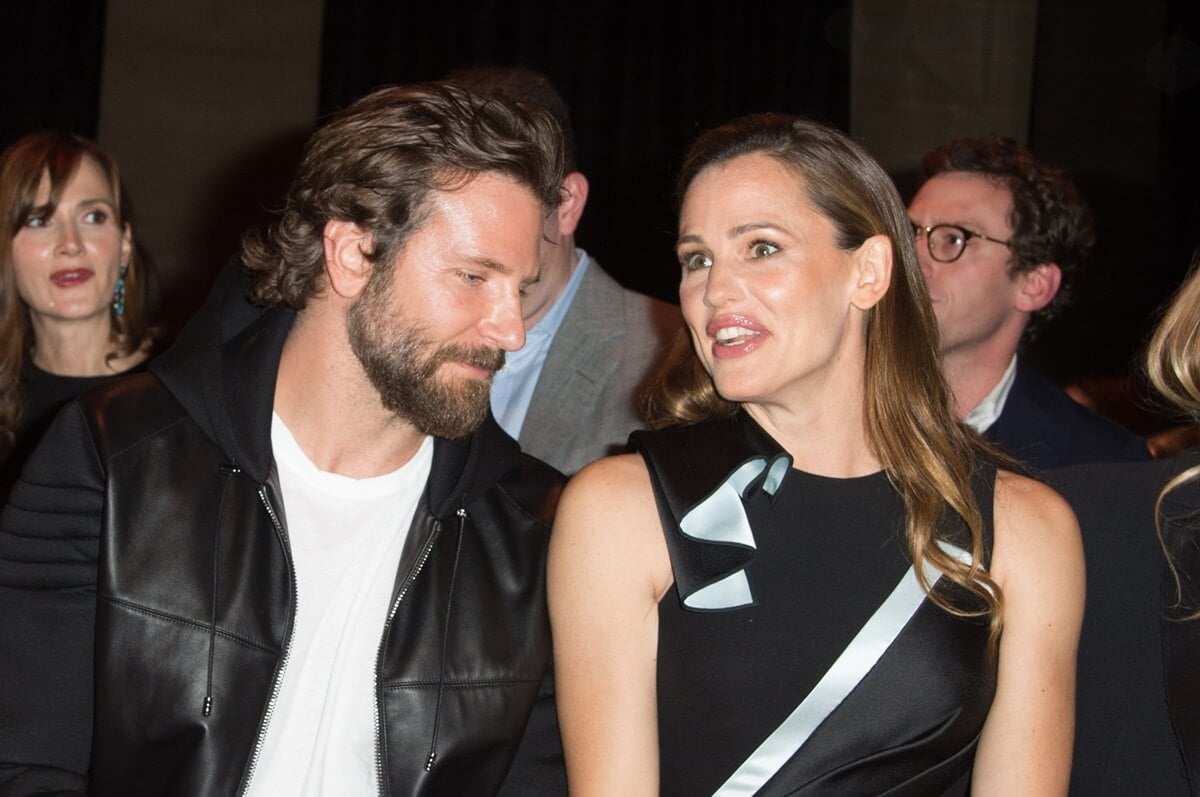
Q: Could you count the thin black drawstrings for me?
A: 2